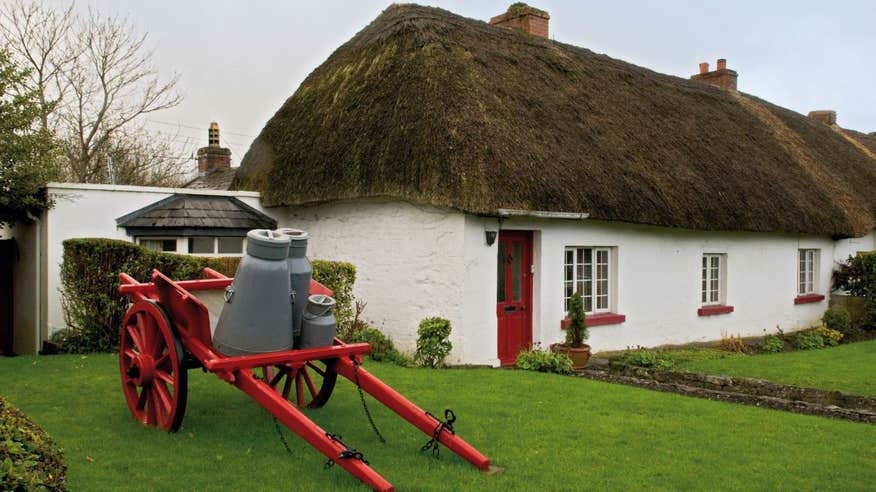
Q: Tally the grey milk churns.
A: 3